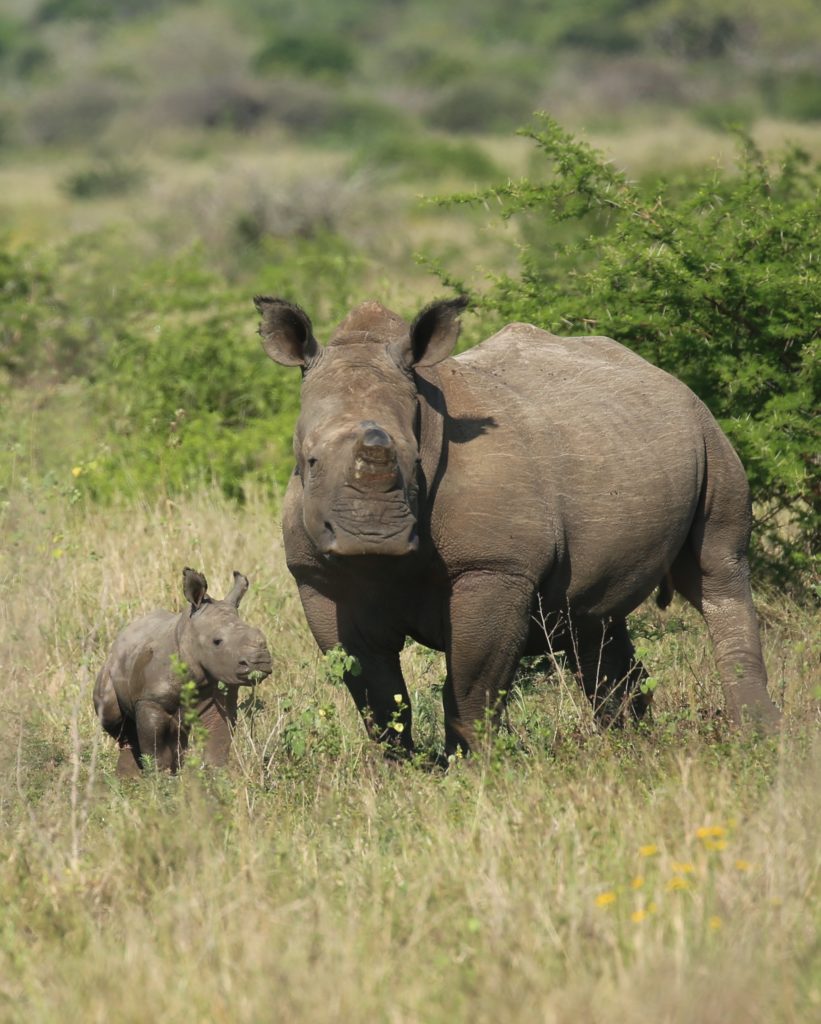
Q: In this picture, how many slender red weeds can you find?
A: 0